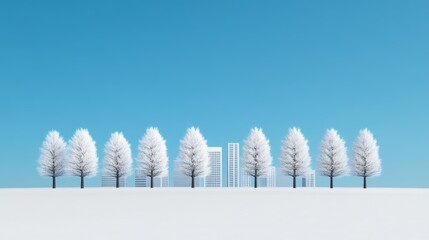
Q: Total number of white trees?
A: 9